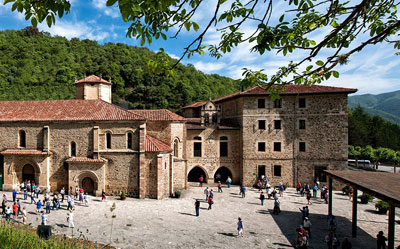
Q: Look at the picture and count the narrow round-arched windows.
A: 5